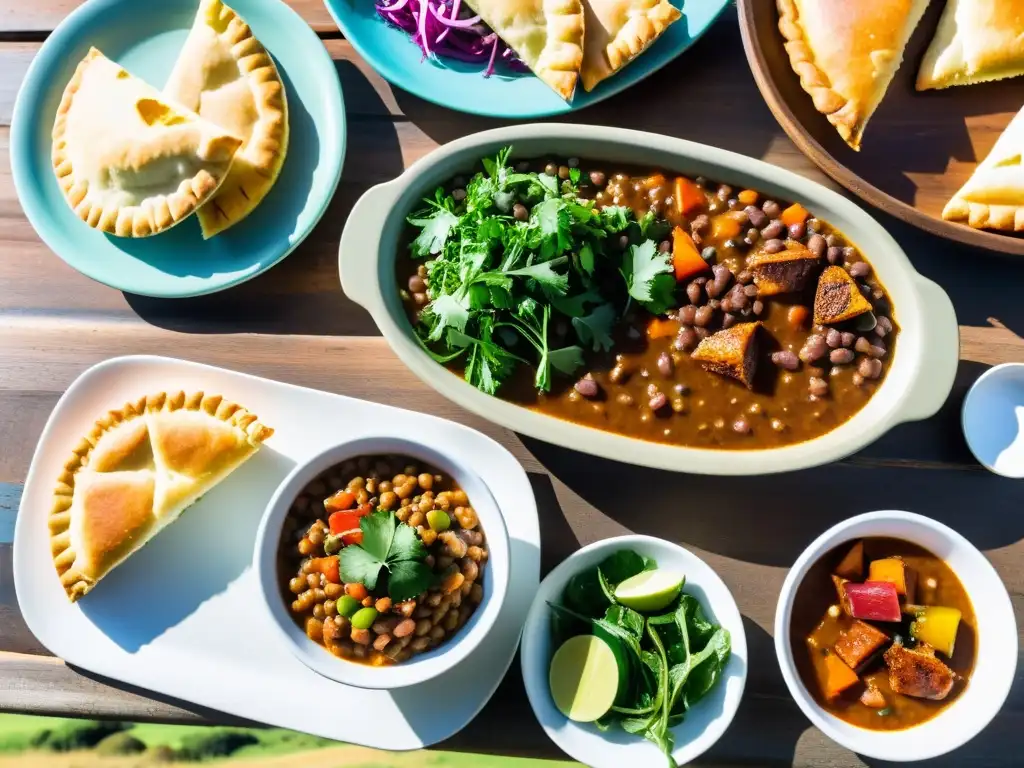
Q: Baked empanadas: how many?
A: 8